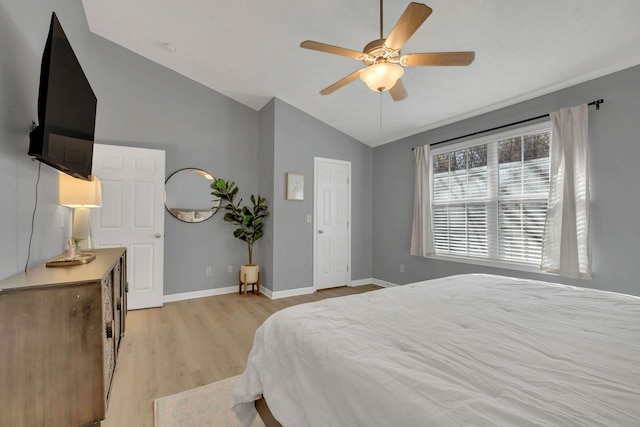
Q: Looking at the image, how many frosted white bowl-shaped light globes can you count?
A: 1